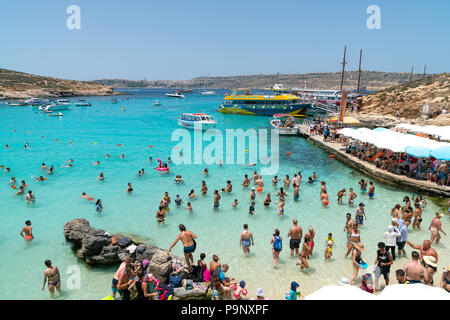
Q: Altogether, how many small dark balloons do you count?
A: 0